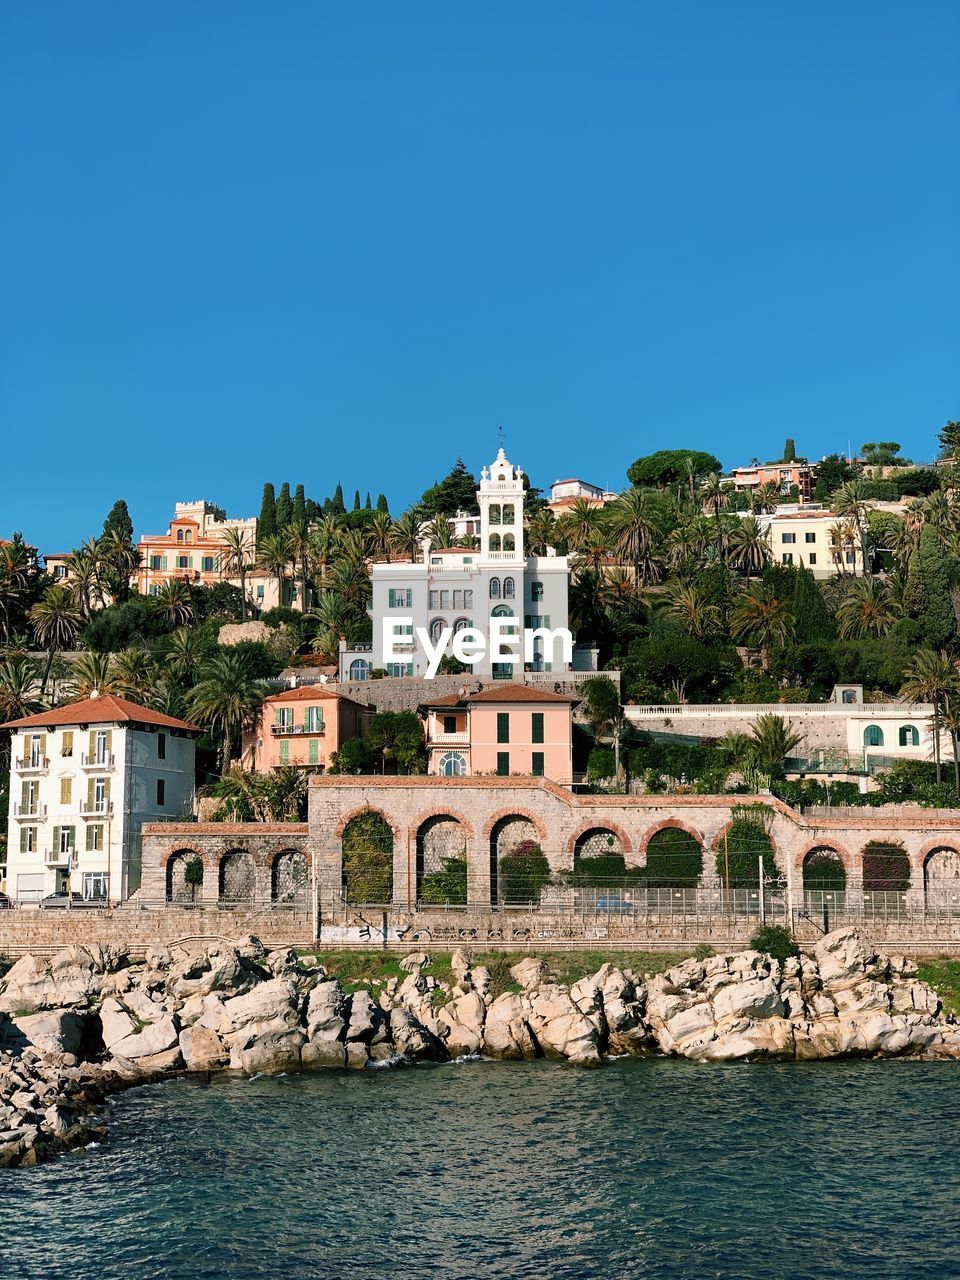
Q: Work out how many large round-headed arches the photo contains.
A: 12